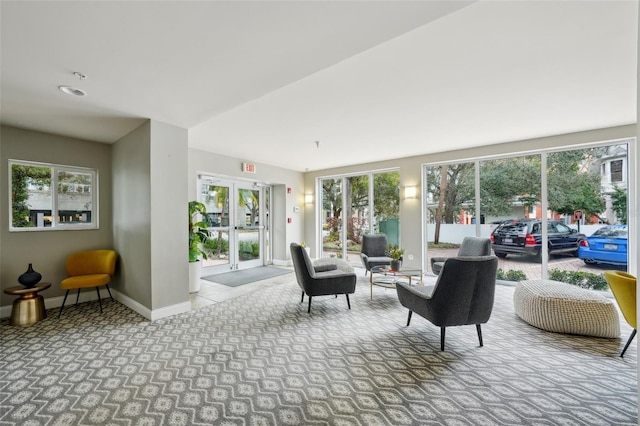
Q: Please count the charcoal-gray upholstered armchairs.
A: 4